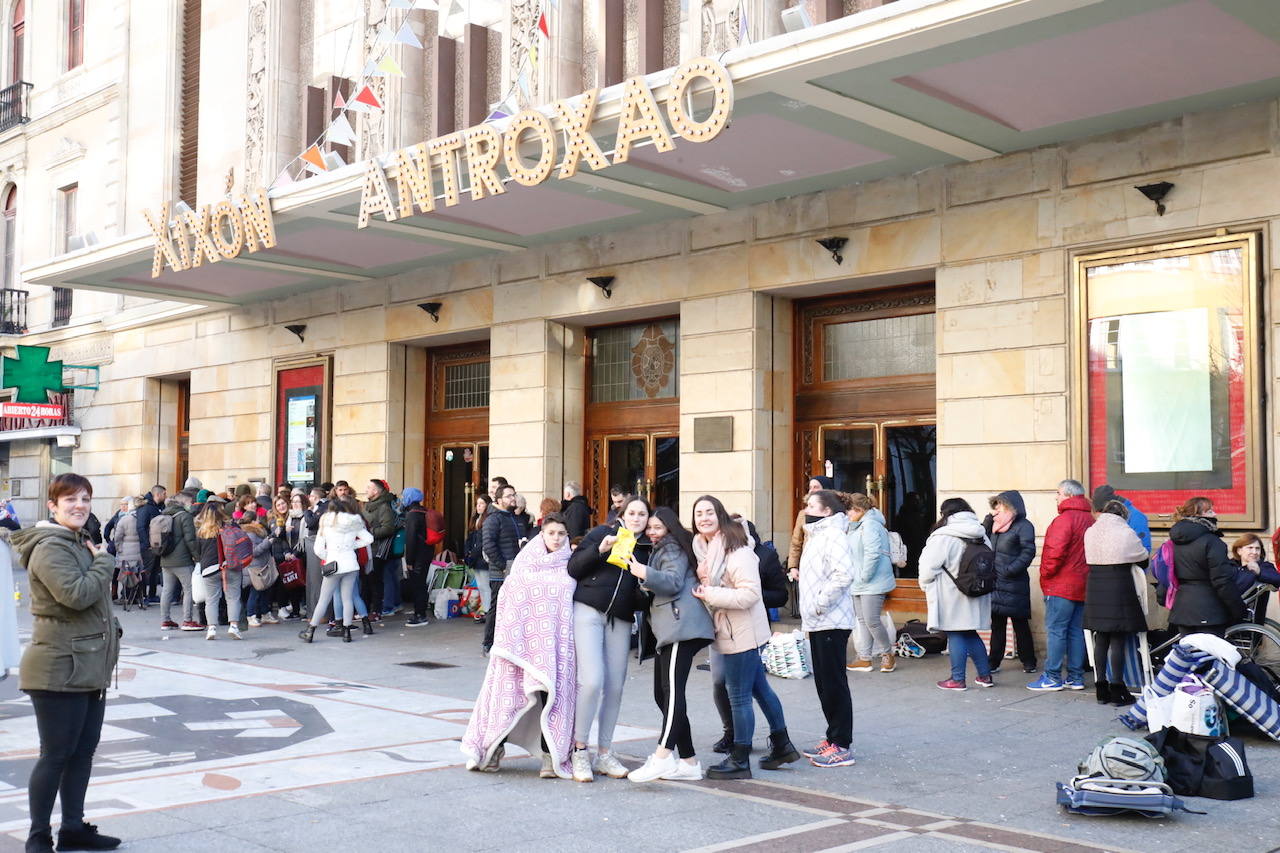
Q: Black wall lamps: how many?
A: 5